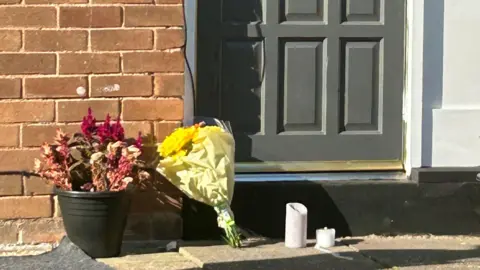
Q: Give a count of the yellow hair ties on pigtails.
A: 0